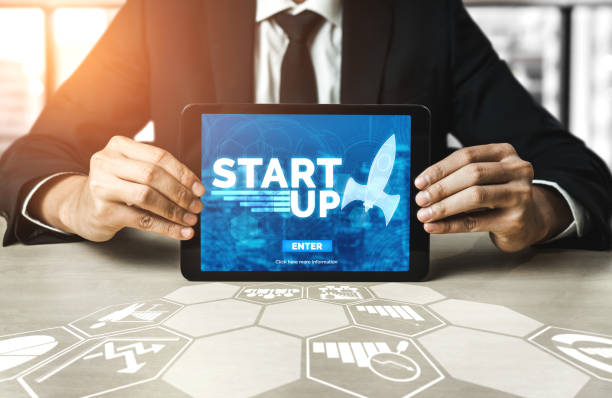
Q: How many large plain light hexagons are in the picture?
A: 7